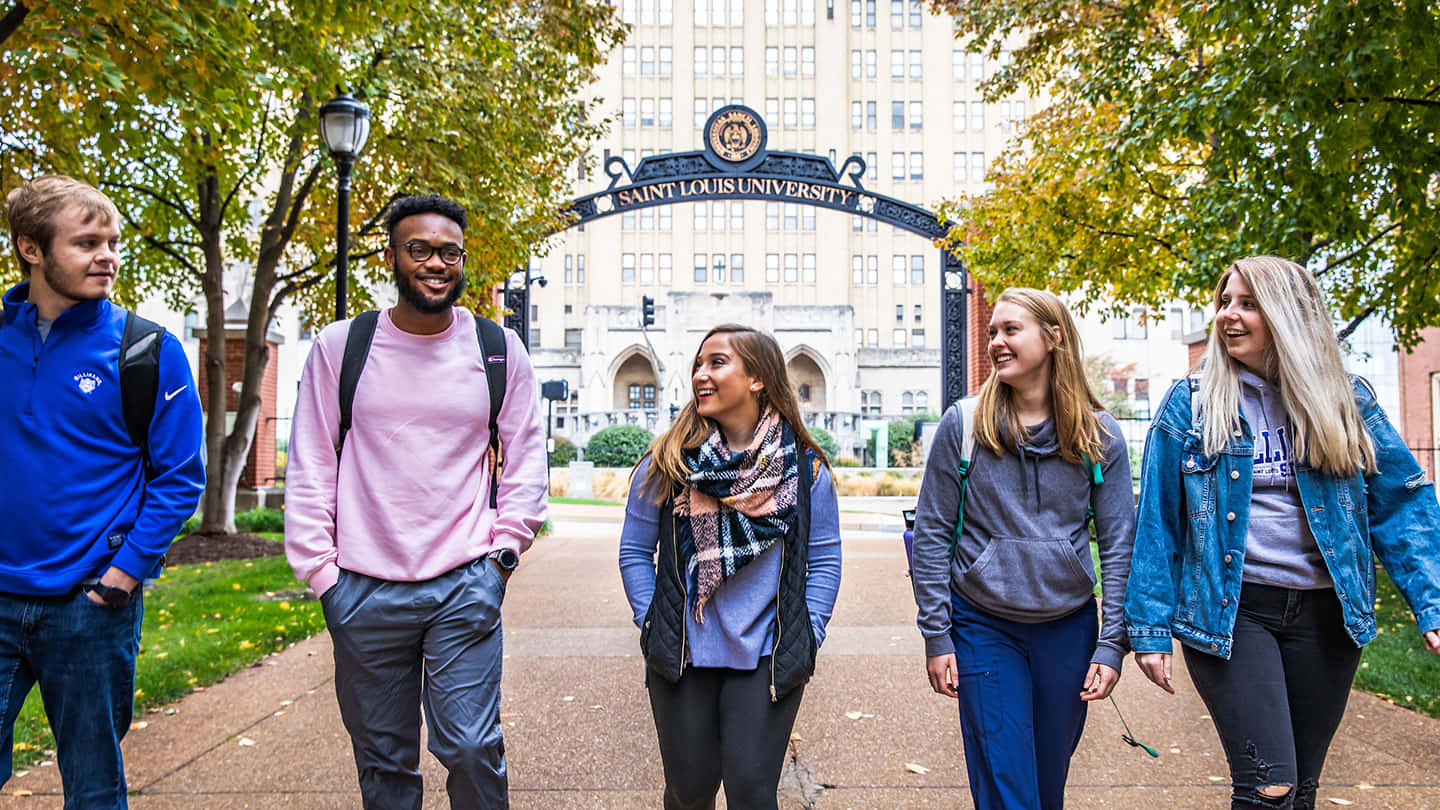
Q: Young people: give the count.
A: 5